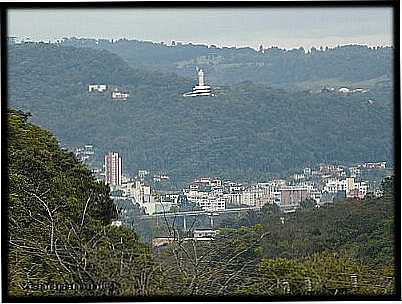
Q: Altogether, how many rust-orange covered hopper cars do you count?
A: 0